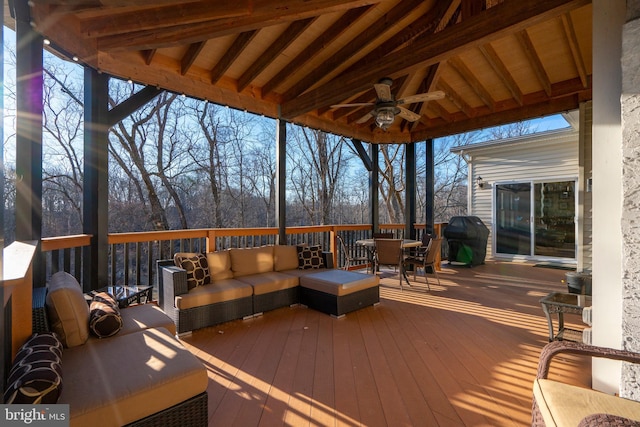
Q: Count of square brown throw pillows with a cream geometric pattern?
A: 2